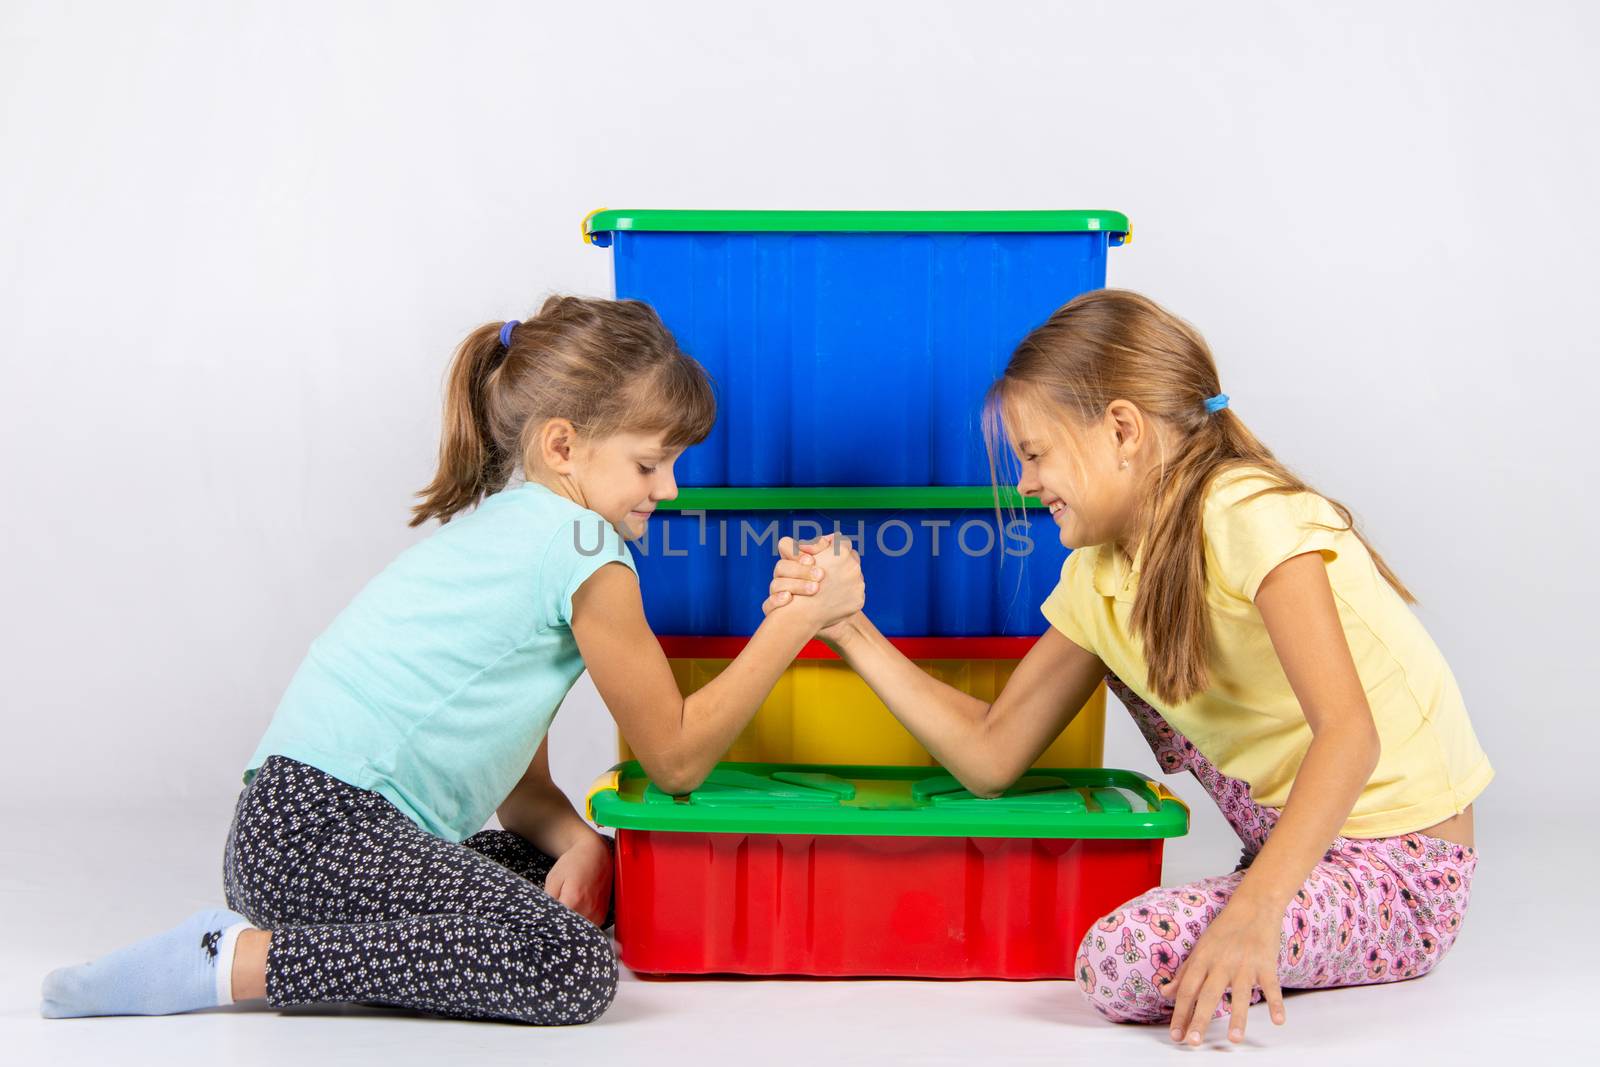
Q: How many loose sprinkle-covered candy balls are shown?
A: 0